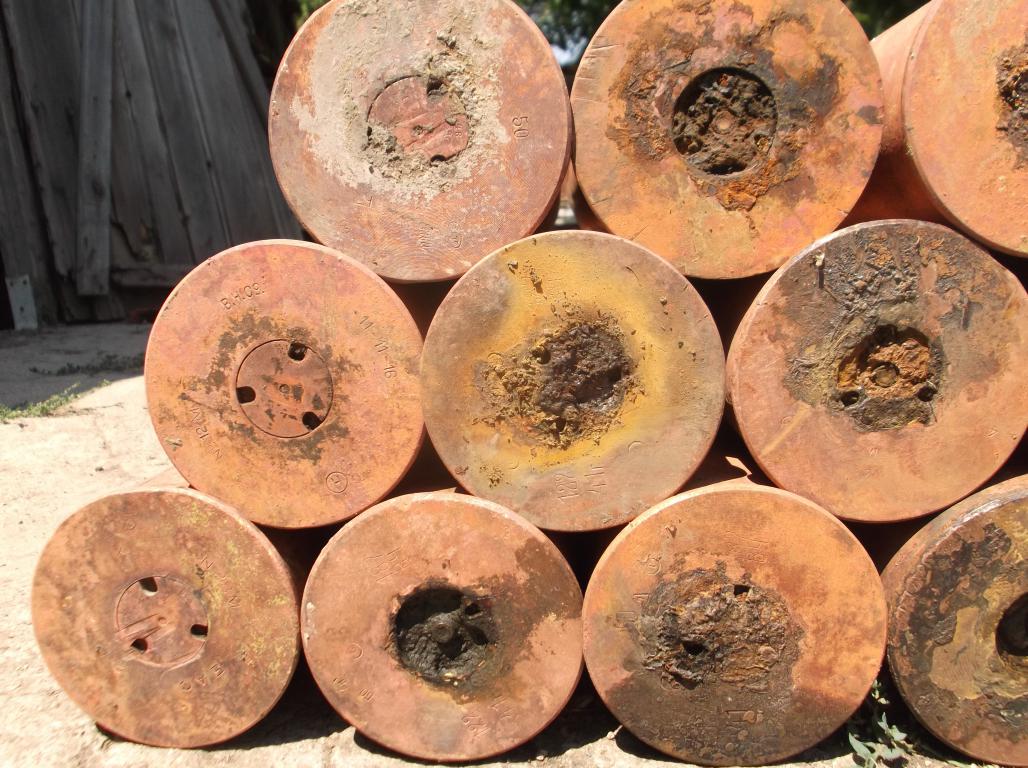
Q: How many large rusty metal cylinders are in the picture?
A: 10